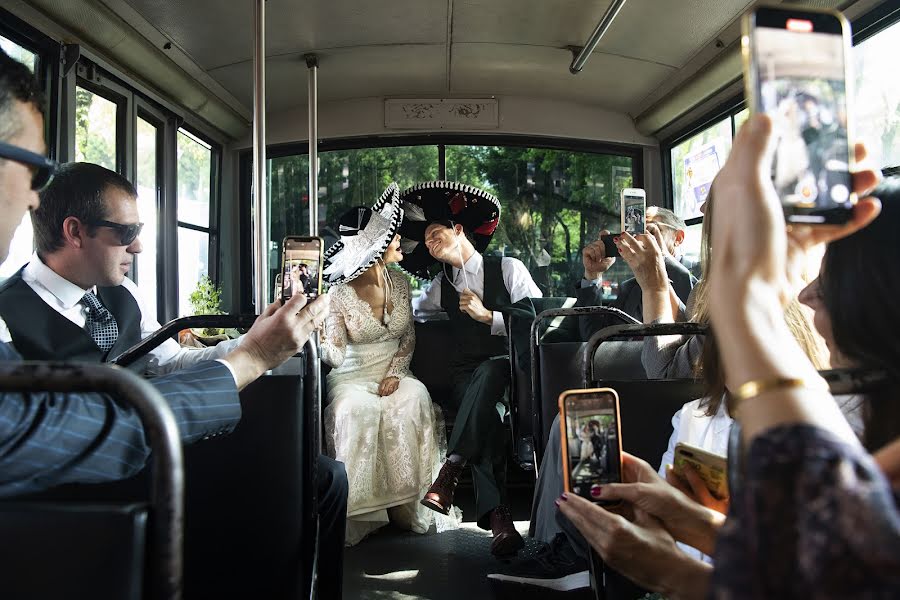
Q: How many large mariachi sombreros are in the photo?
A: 2